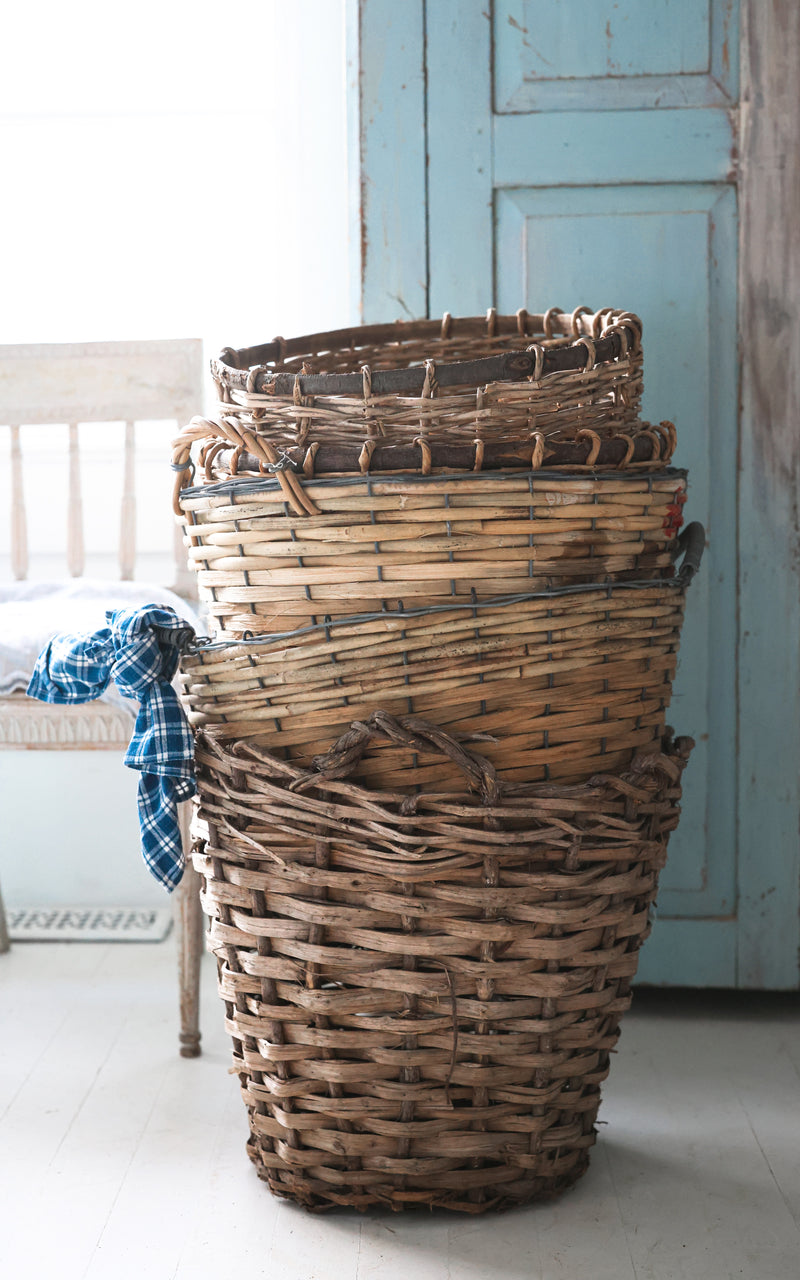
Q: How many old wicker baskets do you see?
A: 5